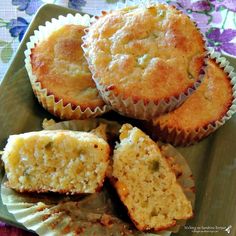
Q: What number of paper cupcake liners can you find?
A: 4